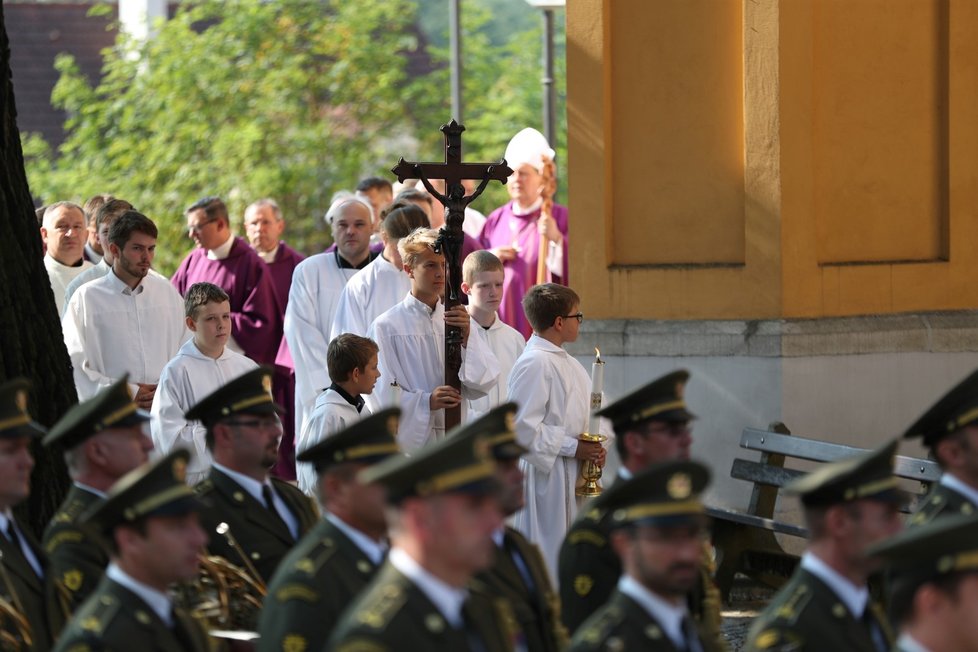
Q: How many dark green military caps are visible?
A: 12